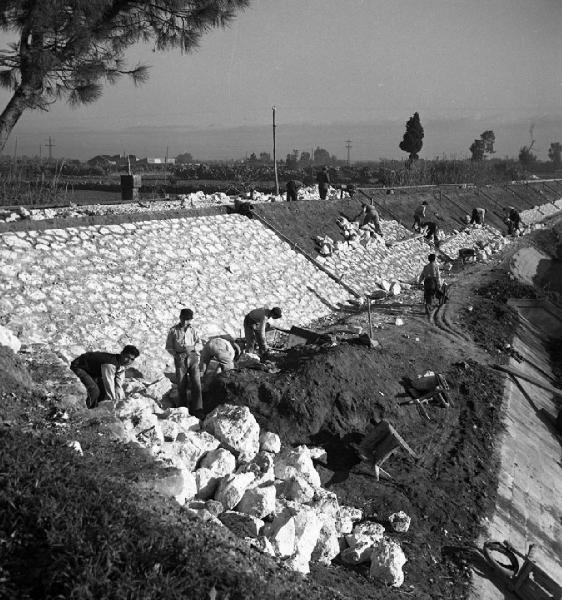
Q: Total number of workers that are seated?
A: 0